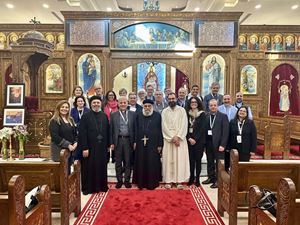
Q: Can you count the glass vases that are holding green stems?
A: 2